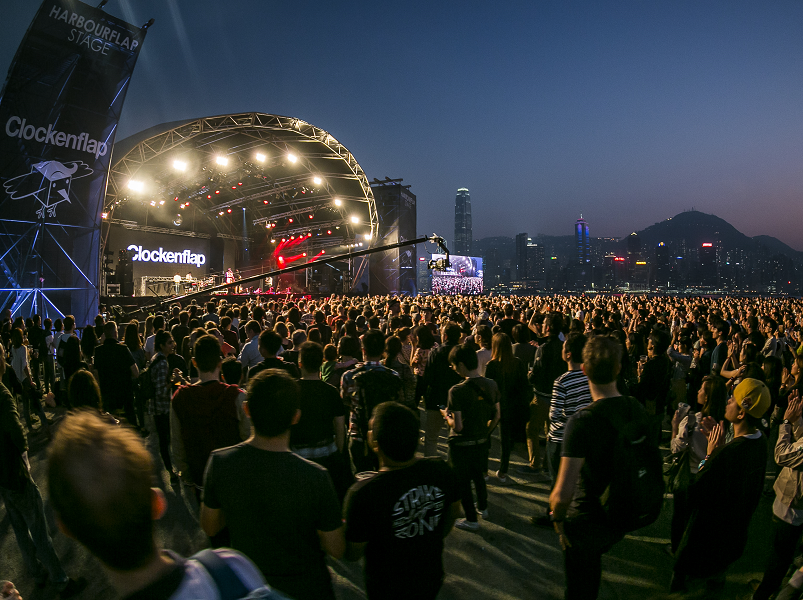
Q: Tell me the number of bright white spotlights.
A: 9